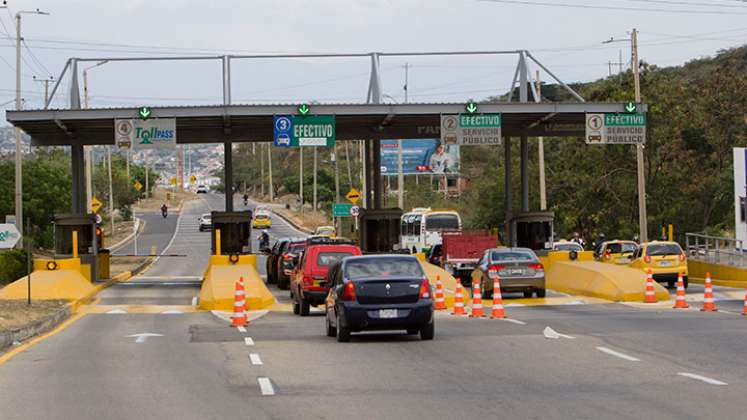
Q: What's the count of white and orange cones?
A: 10